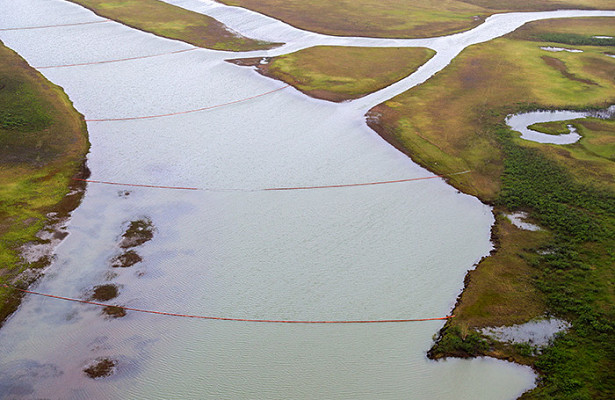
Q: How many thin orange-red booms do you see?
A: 5